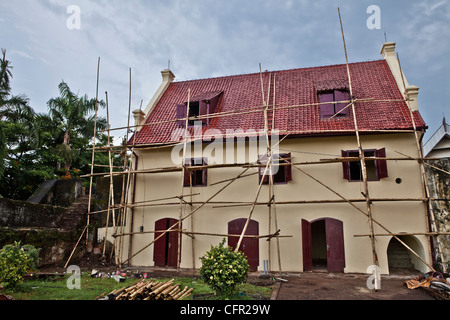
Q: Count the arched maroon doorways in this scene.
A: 3